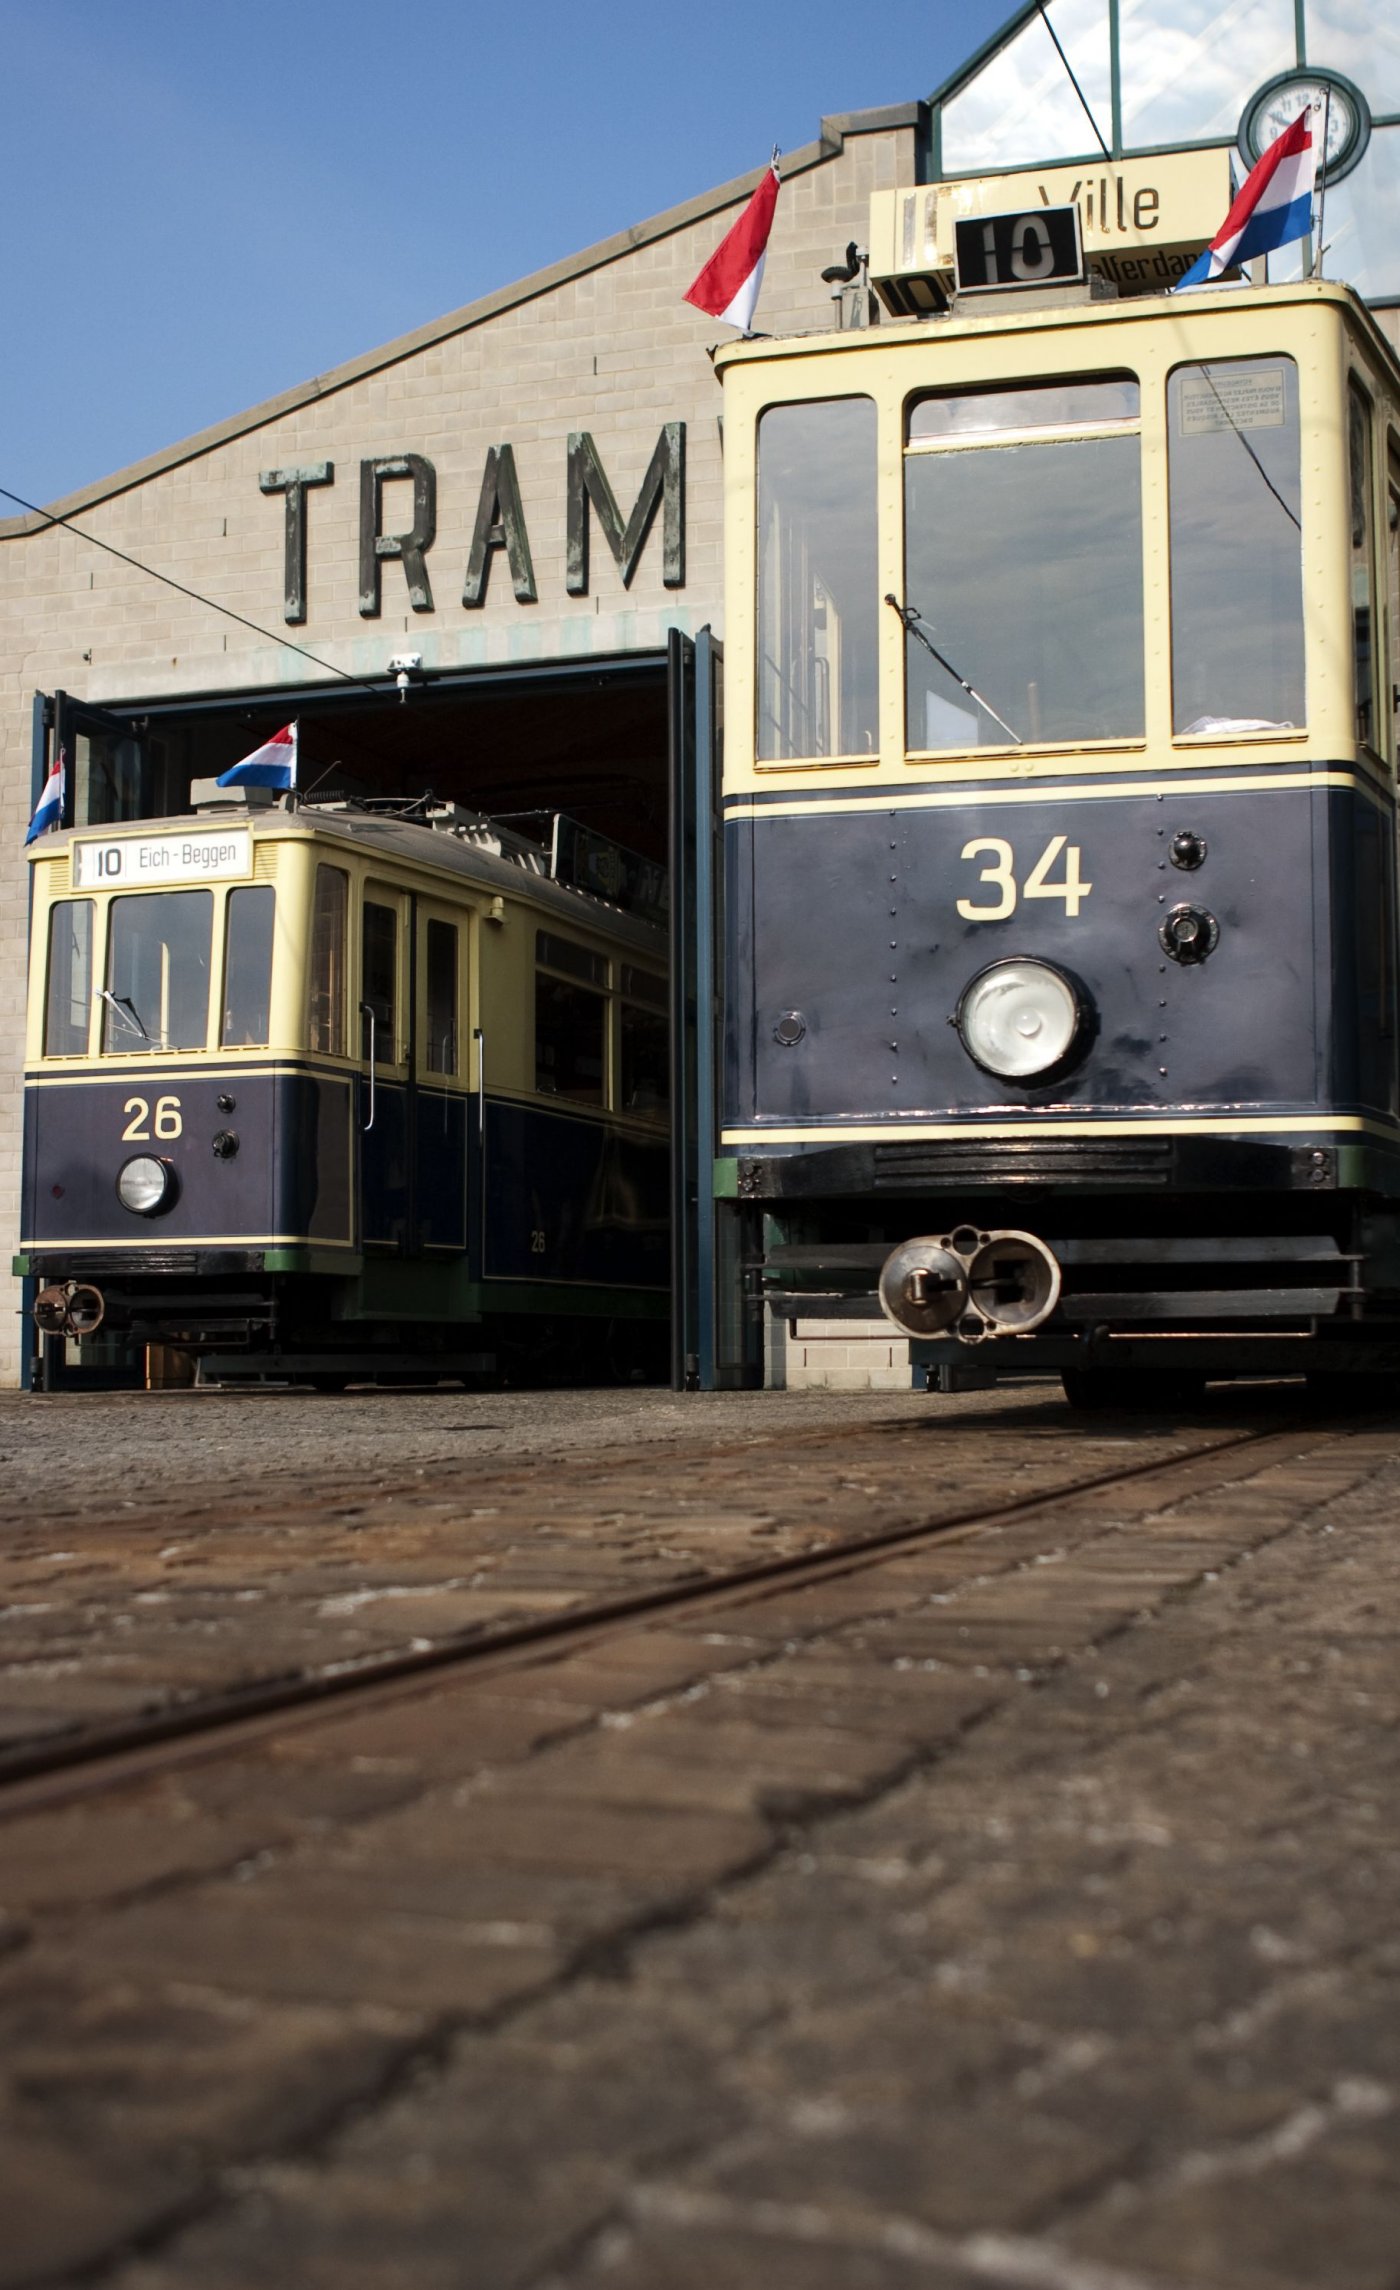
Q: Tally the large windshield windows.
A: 2